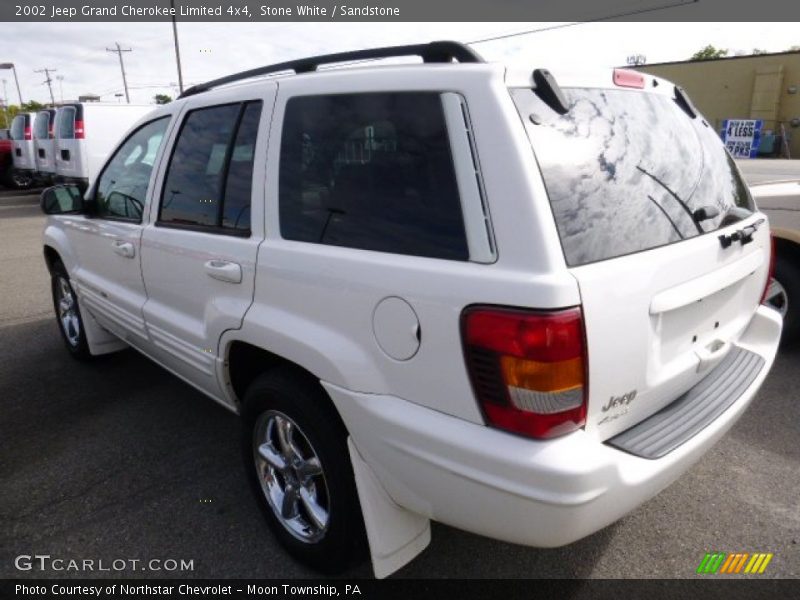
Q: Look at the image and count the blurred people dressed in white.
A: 0